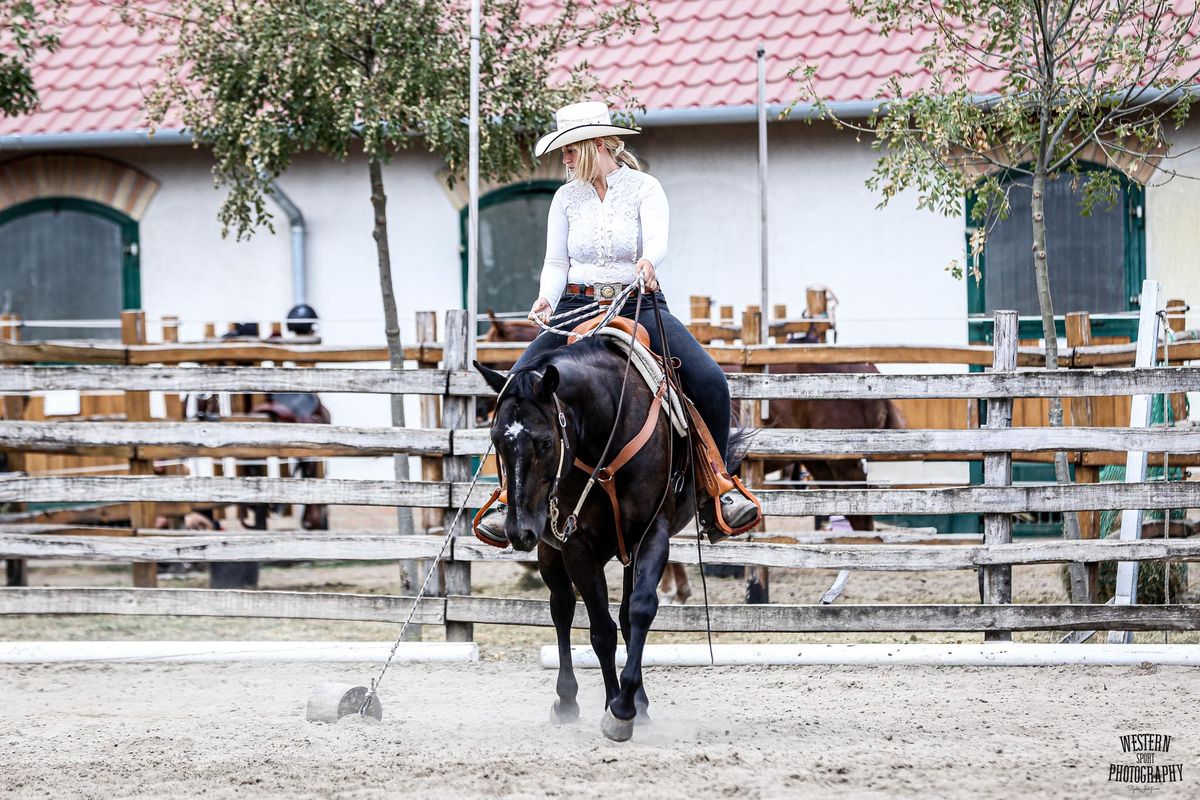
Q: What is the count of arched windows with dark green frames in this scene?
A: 3